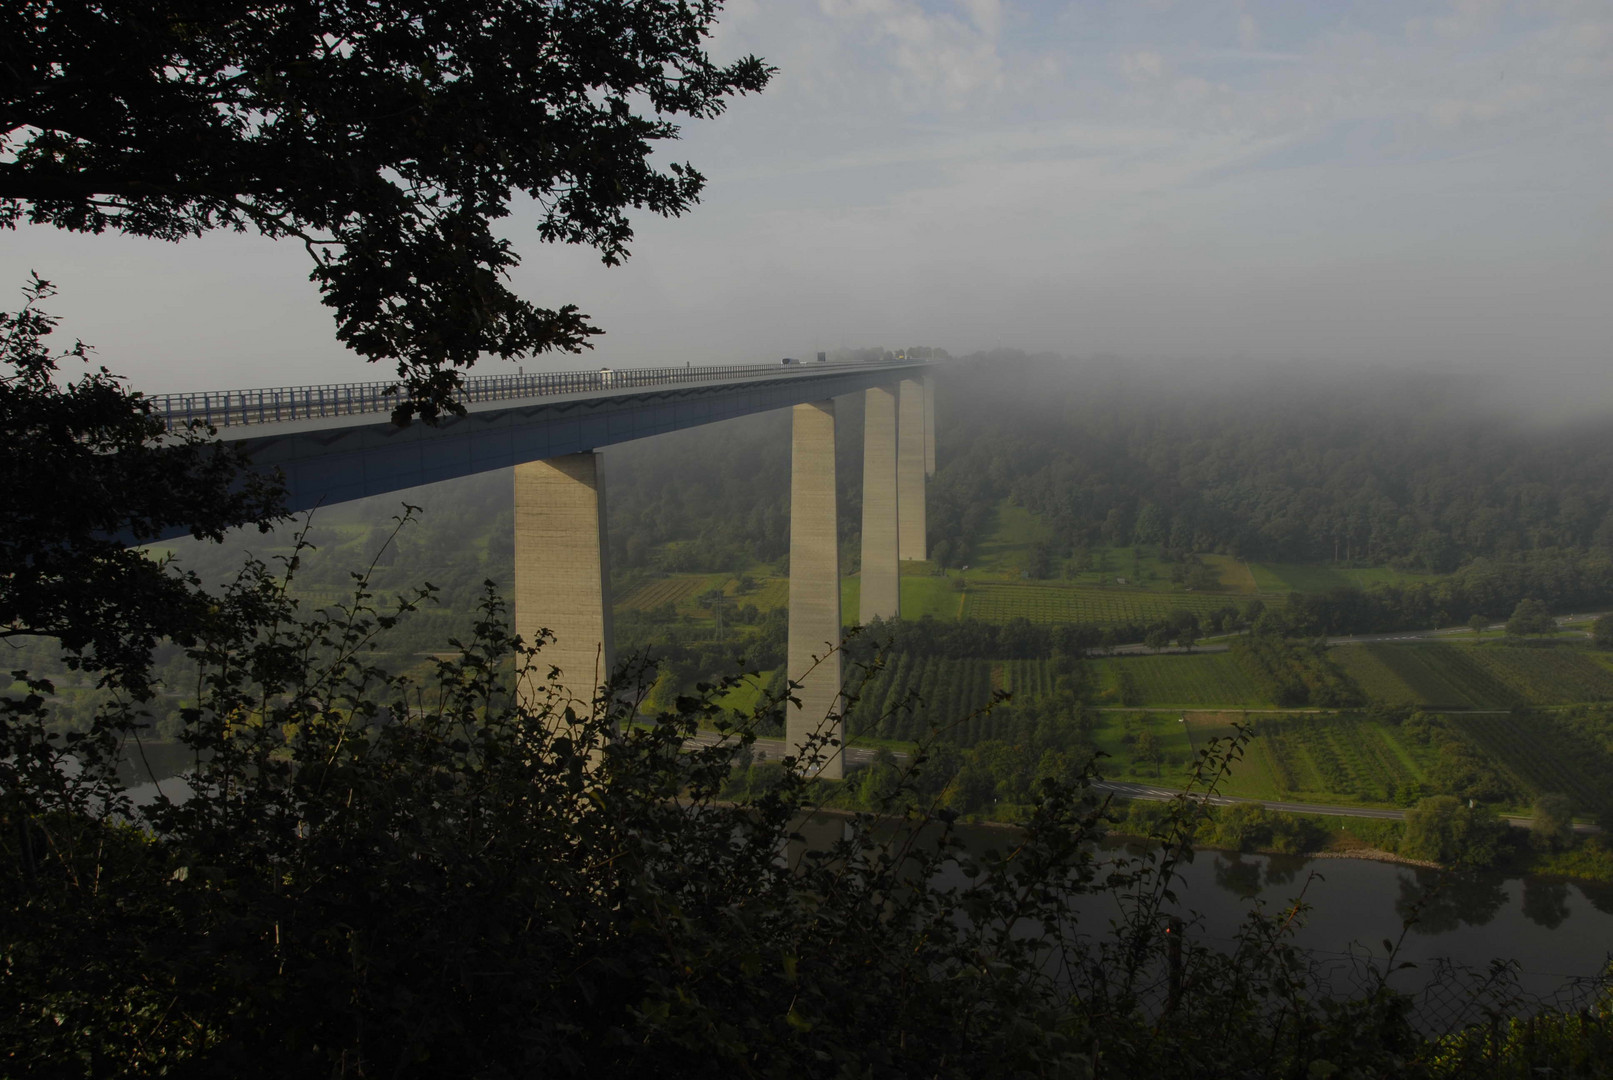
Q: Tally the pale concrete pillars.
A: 5